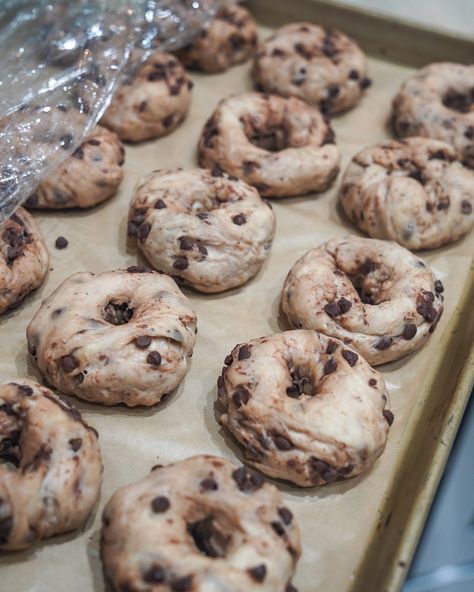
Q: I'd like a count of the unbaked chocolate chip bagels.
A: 14